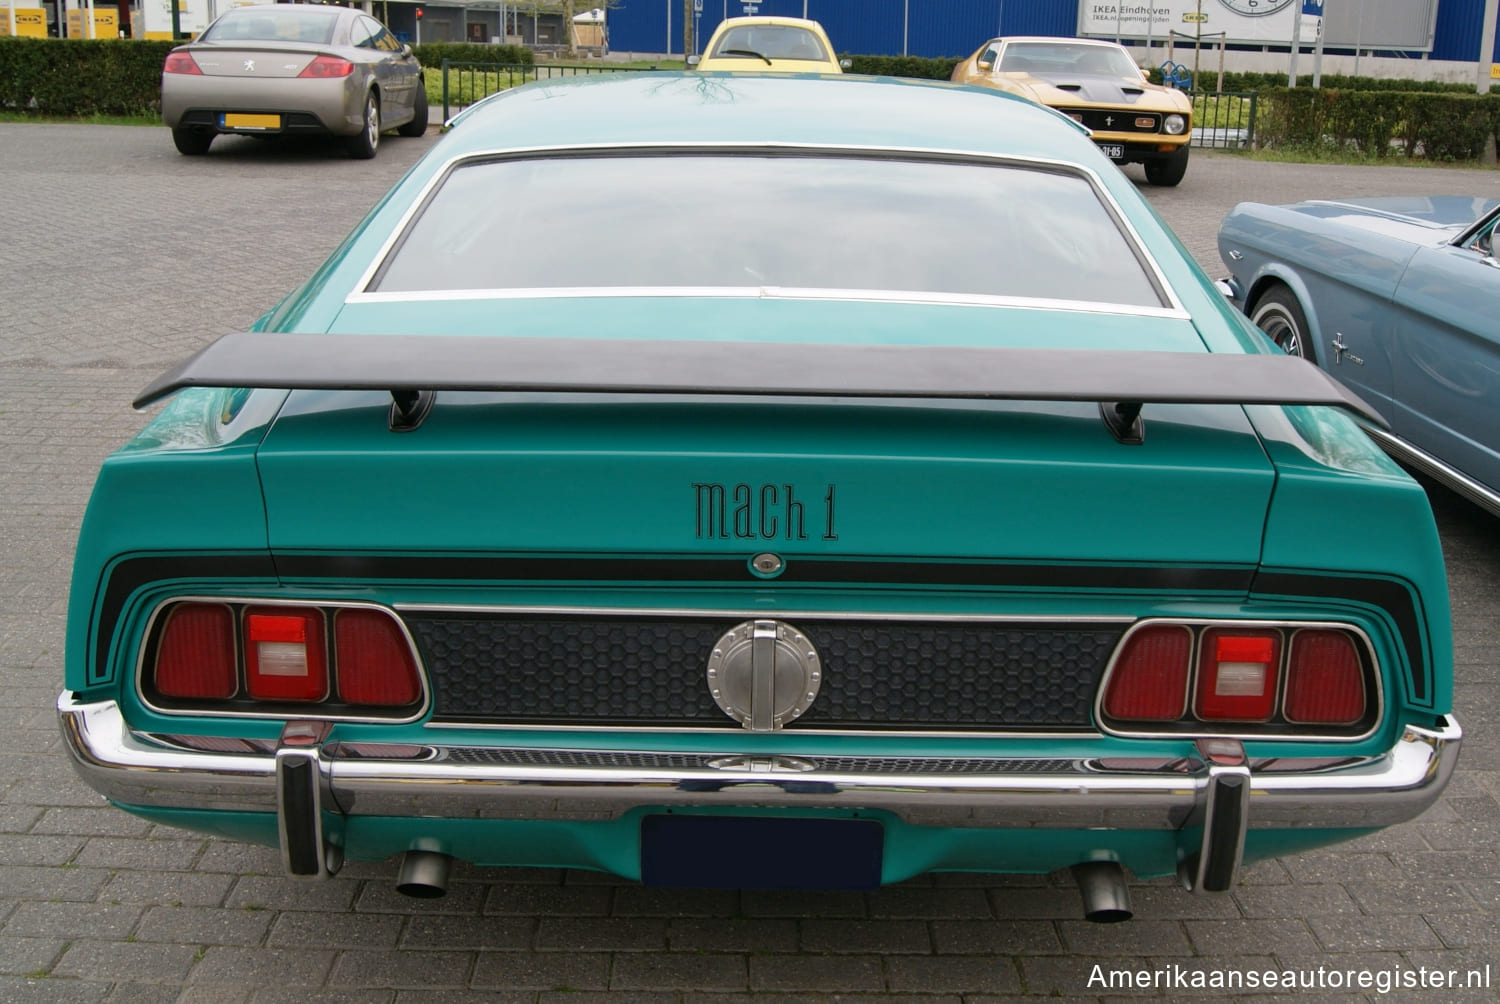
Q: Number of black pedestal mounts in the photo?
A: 2